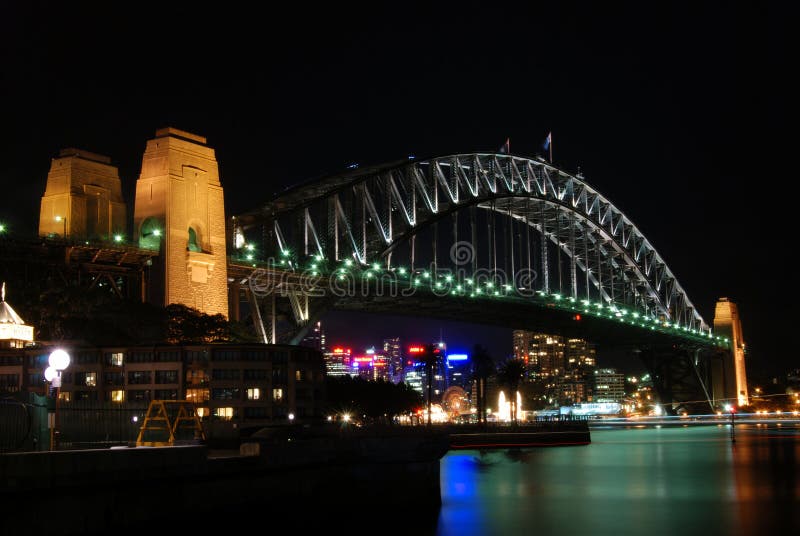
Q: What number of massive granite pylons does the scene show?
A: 3